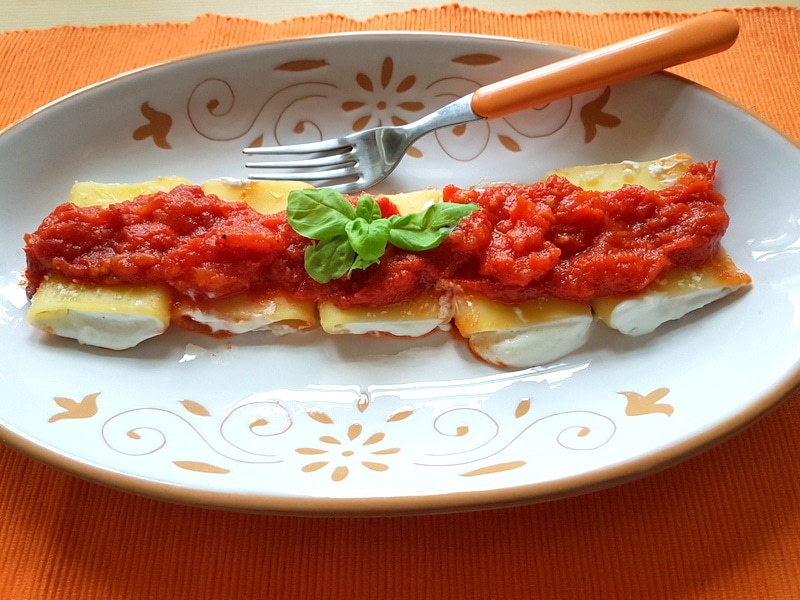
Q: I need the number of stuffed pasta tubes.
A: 5